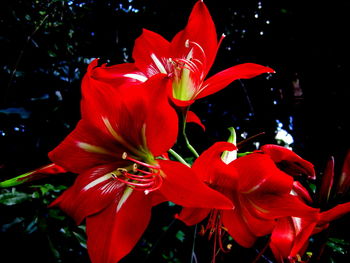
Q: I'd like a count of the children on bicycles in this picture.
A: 0